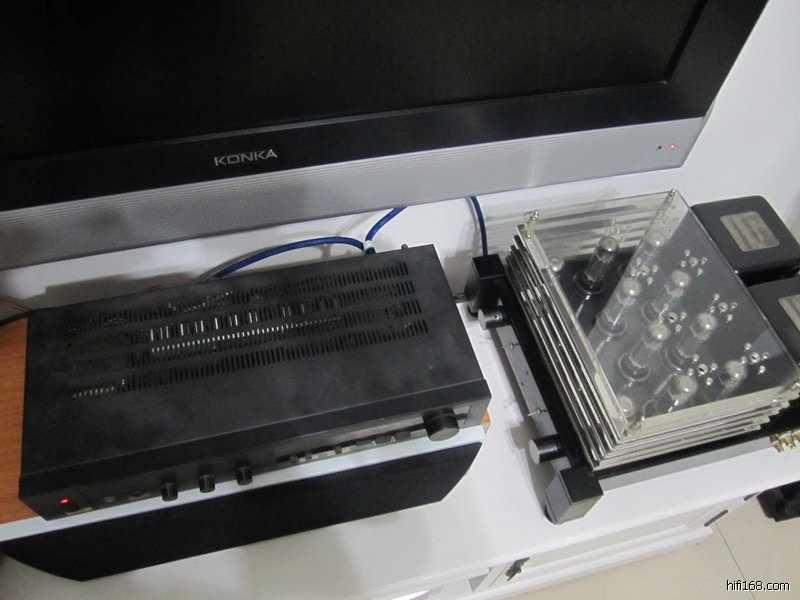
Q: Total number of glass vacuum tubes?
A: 10